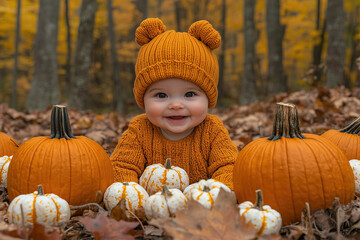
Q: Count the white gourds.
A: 8